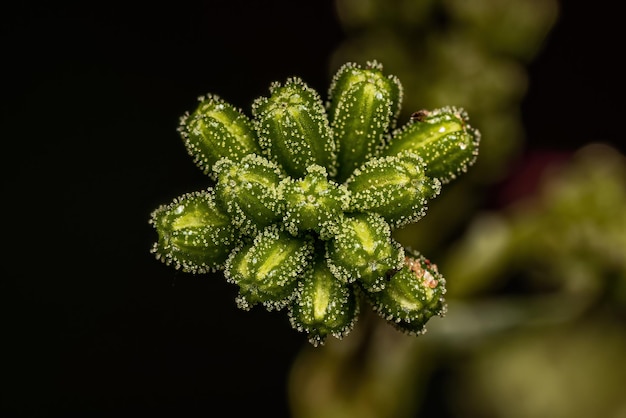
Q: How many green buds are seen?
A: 12